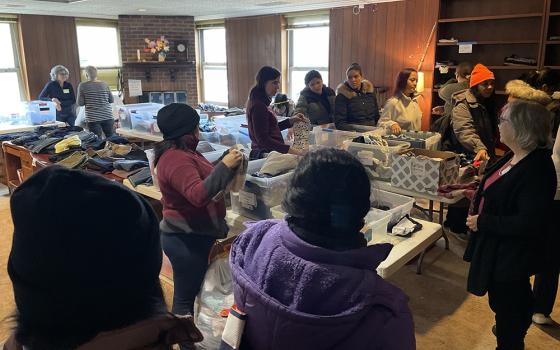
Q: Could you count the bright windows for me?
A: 4